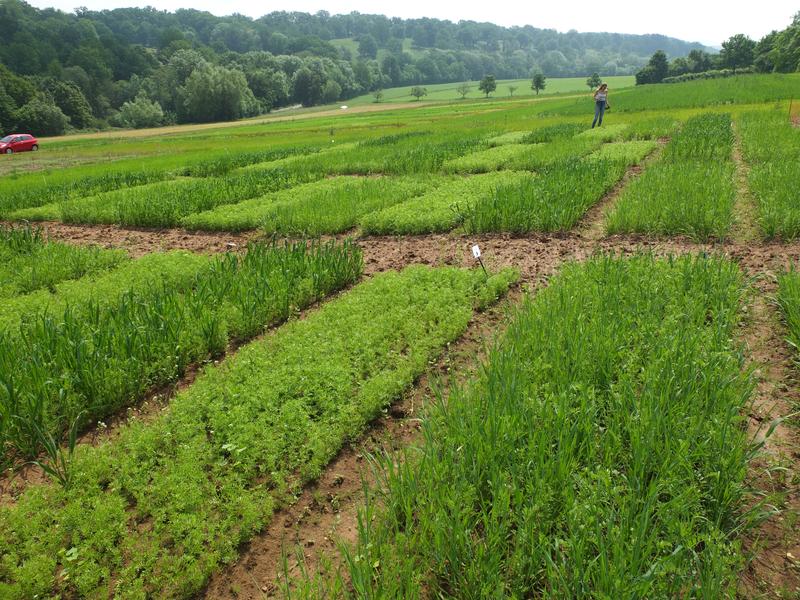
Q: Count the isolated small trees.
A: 7